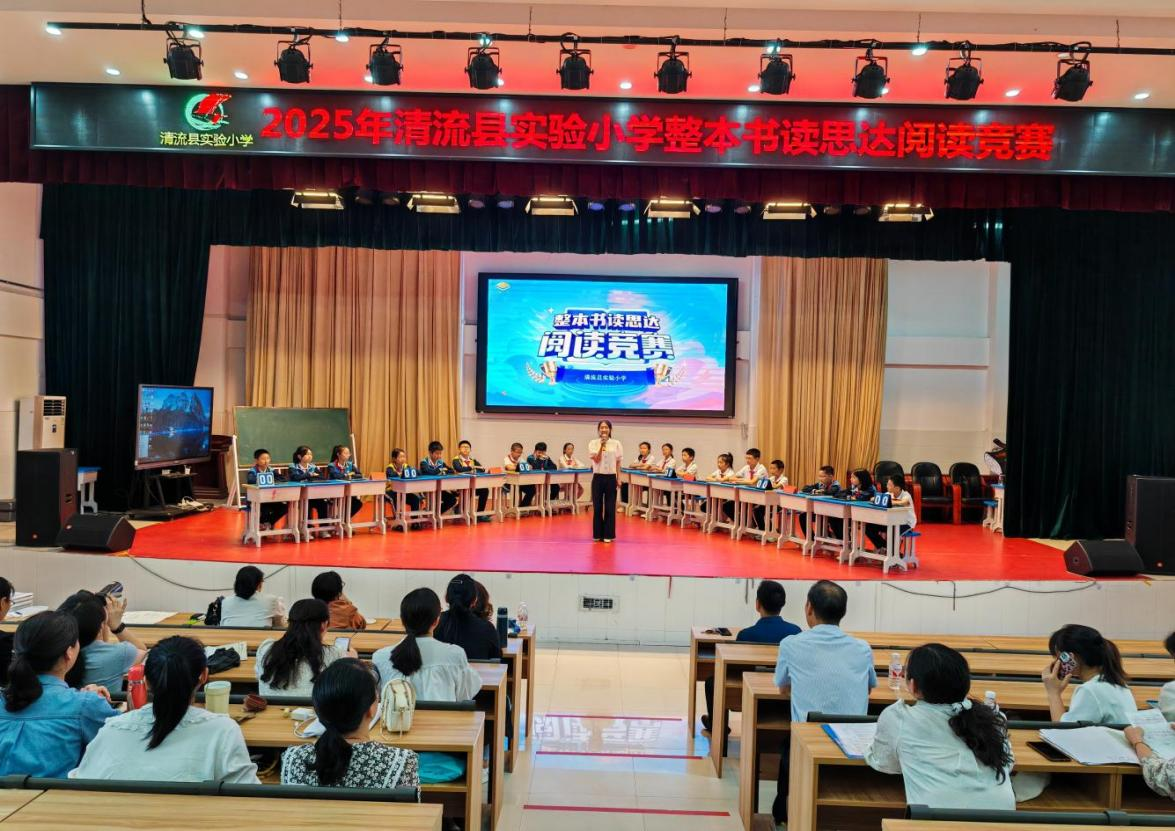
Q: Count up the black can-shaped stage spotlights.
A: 10